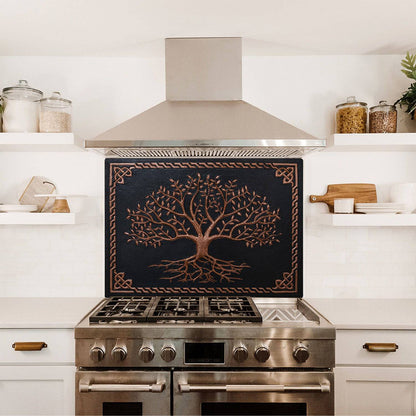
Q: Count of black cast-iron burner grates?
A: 3